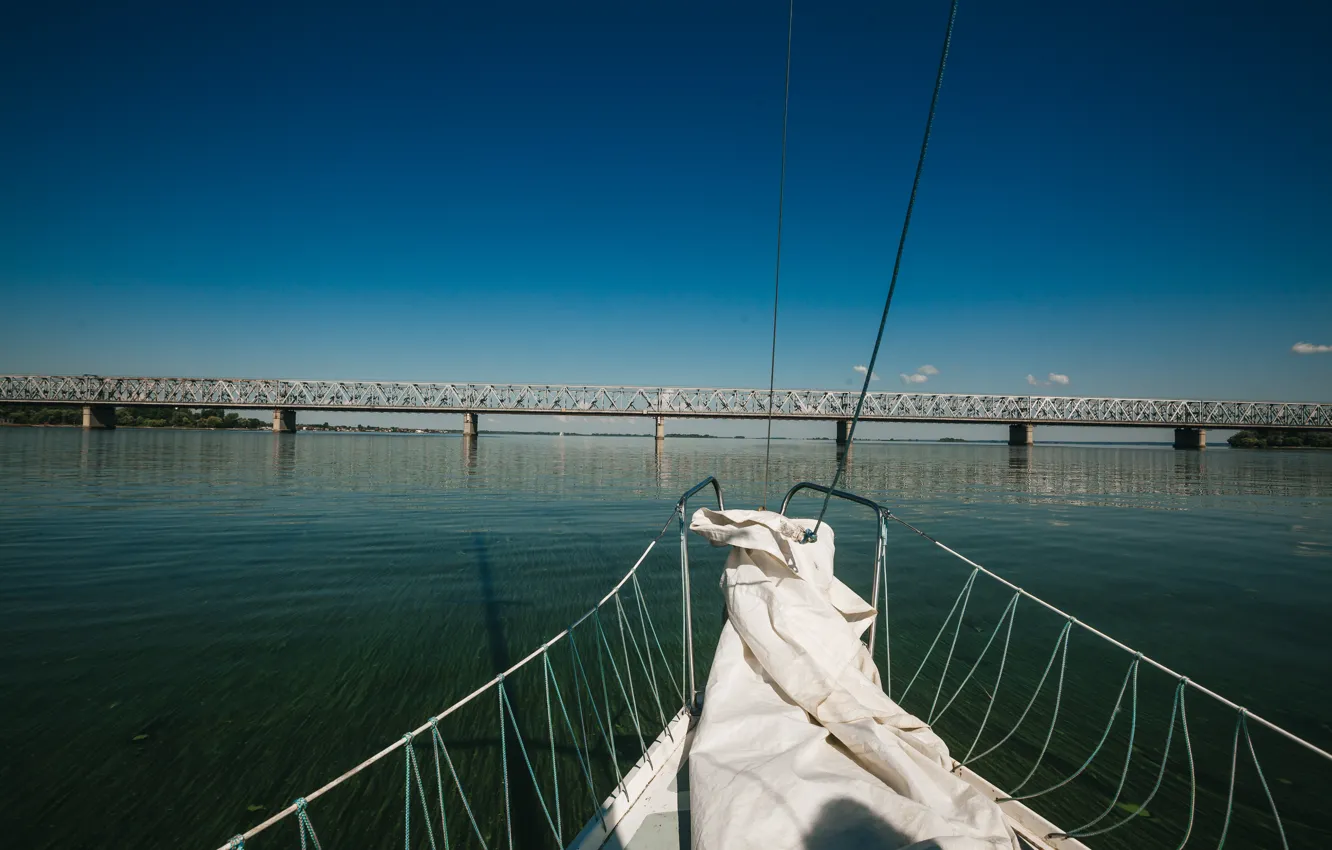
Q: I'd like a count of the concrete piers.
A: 7